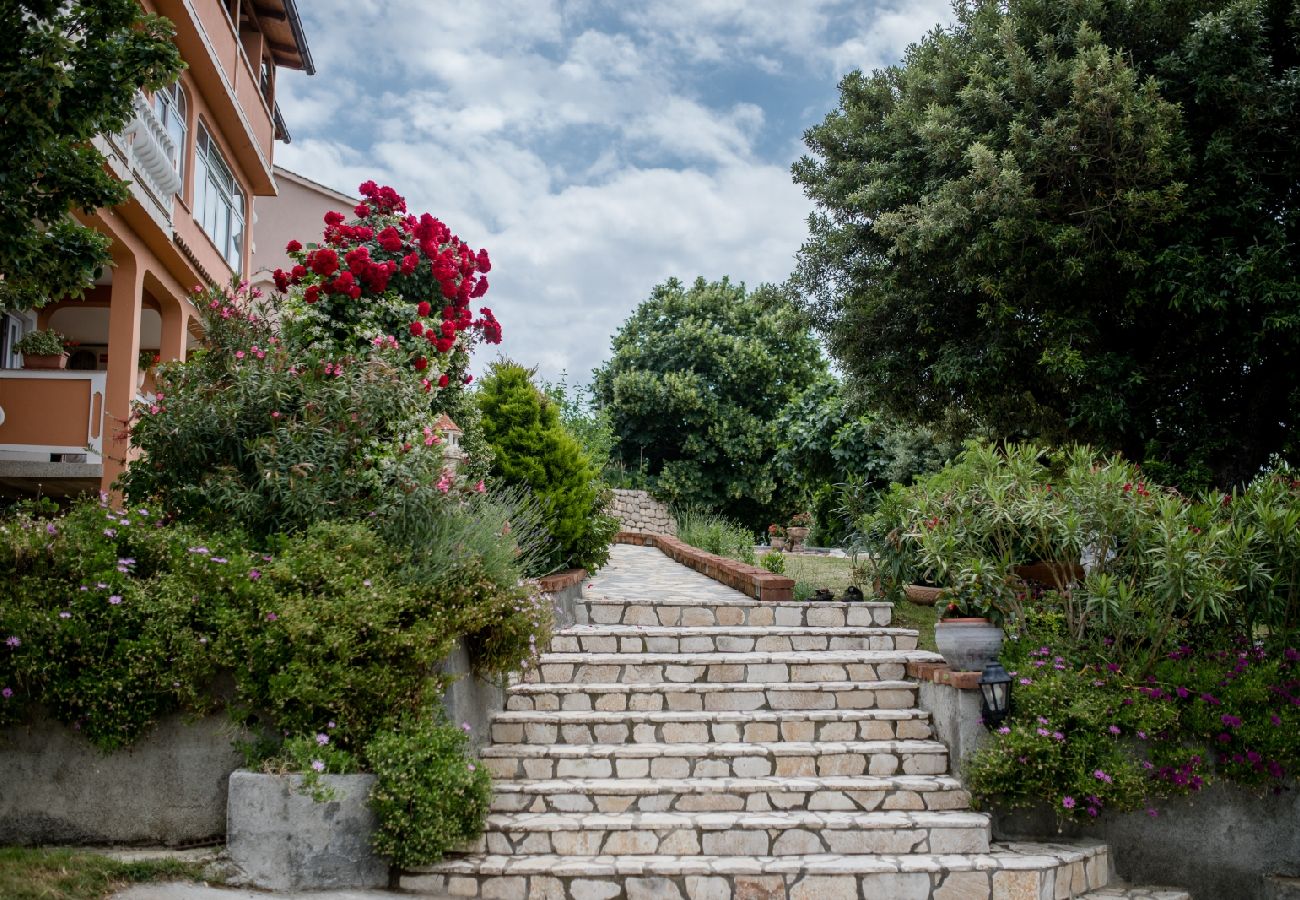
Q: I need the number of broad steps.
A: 9